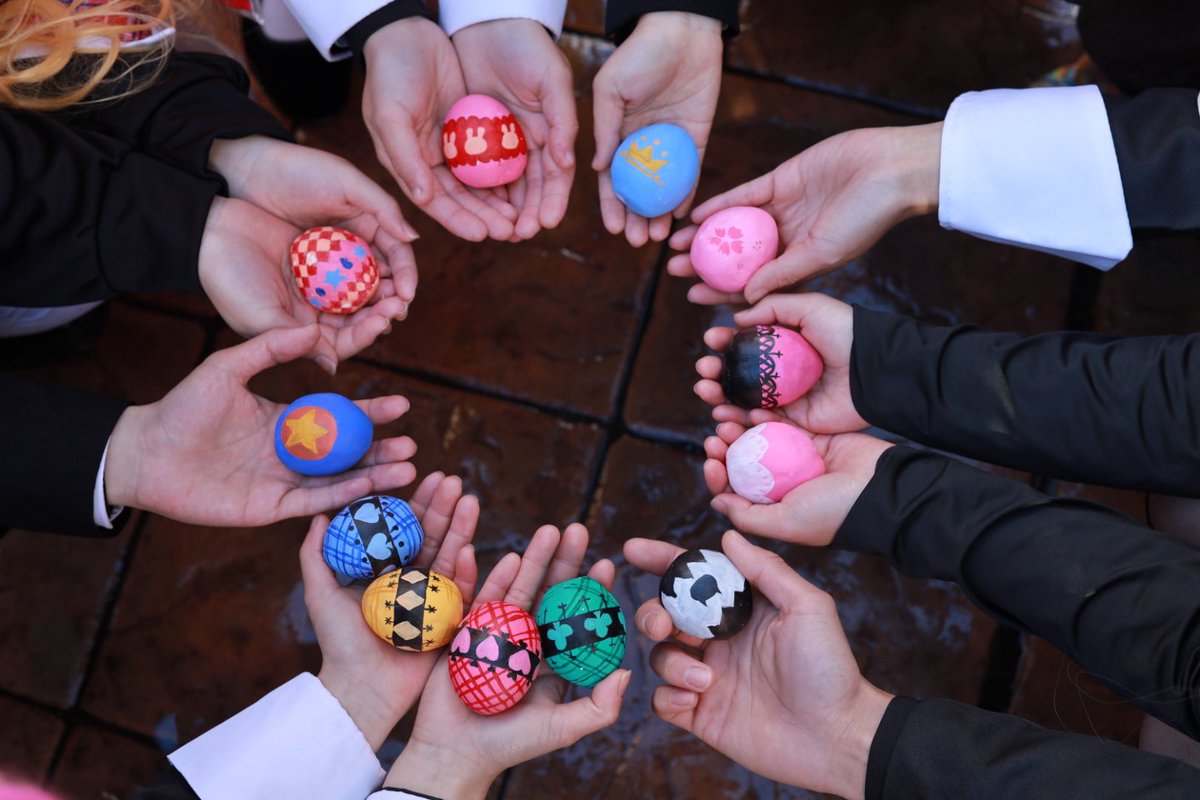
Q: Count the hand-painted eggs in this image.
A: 12